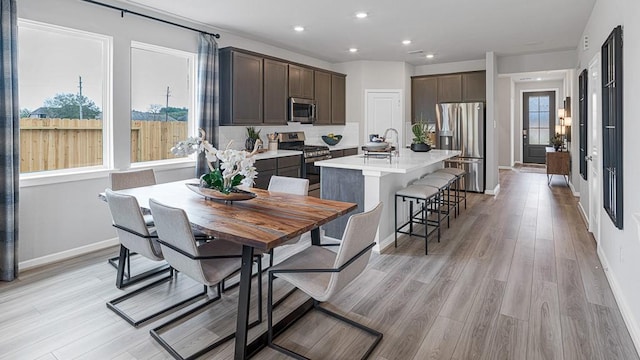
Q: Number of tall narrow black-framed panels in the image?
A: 2